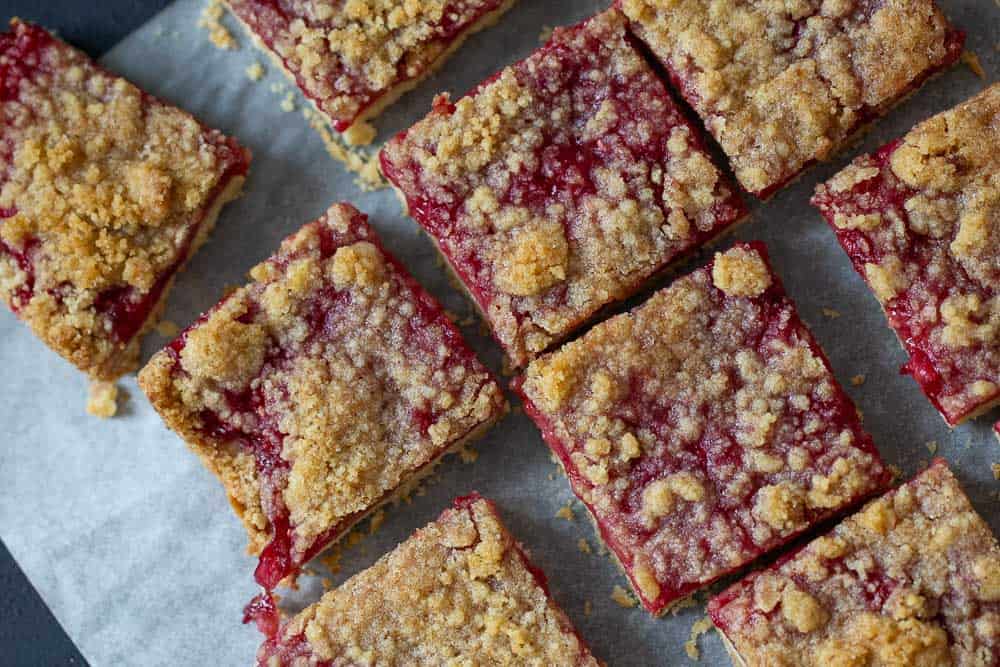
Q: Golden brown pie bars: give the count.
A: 9